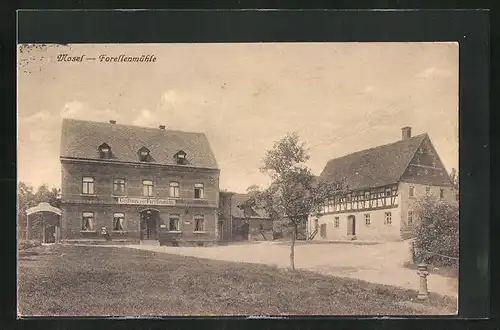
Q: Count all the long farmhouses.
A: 1